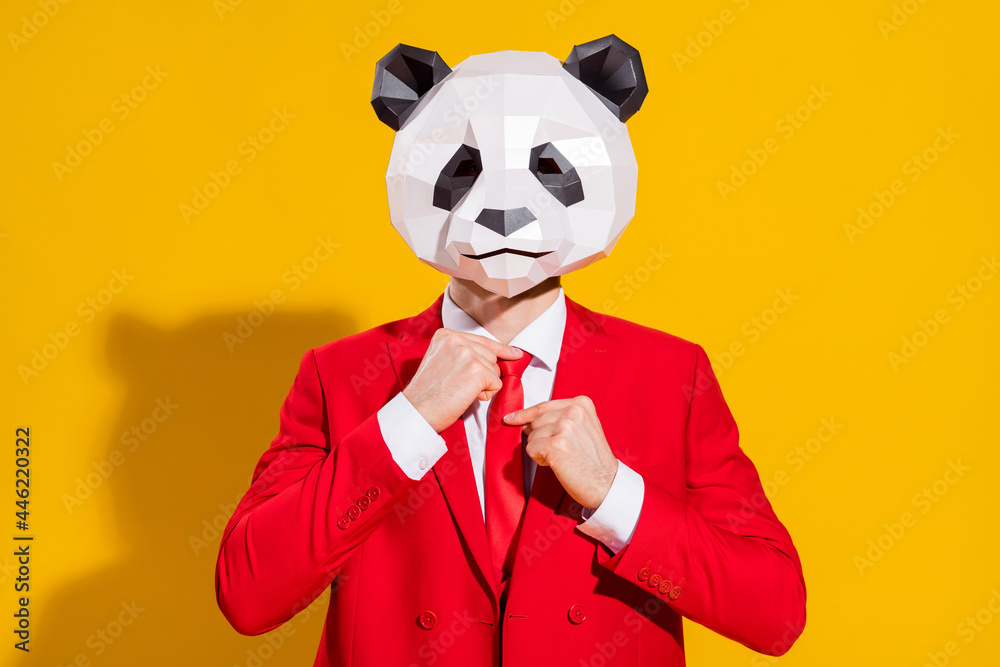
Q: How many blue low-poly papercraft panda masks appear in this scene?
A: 0